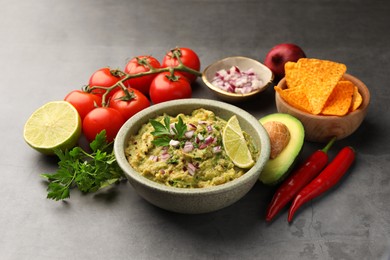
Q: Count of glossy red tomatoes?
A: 7